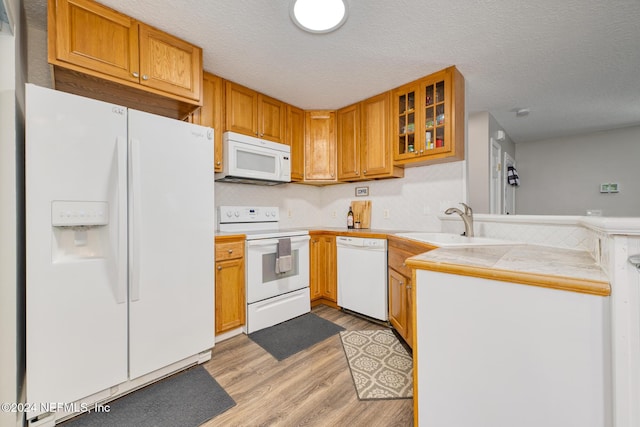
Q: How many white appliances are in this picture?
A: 4